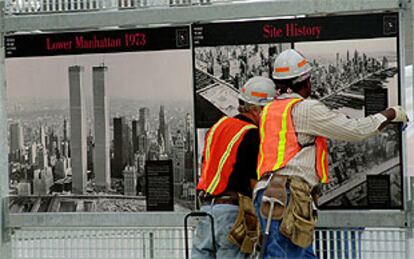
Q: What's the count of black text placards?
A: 3